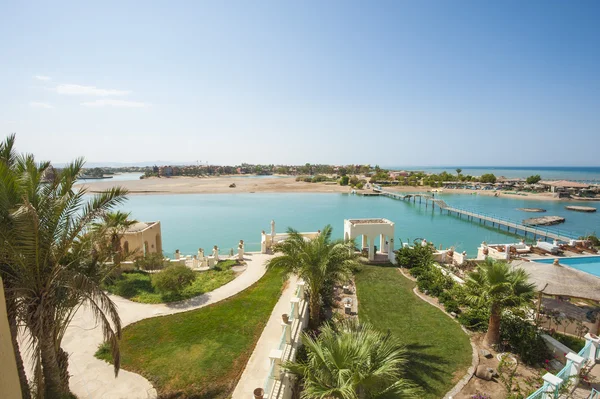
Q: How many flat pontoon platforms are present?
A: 3